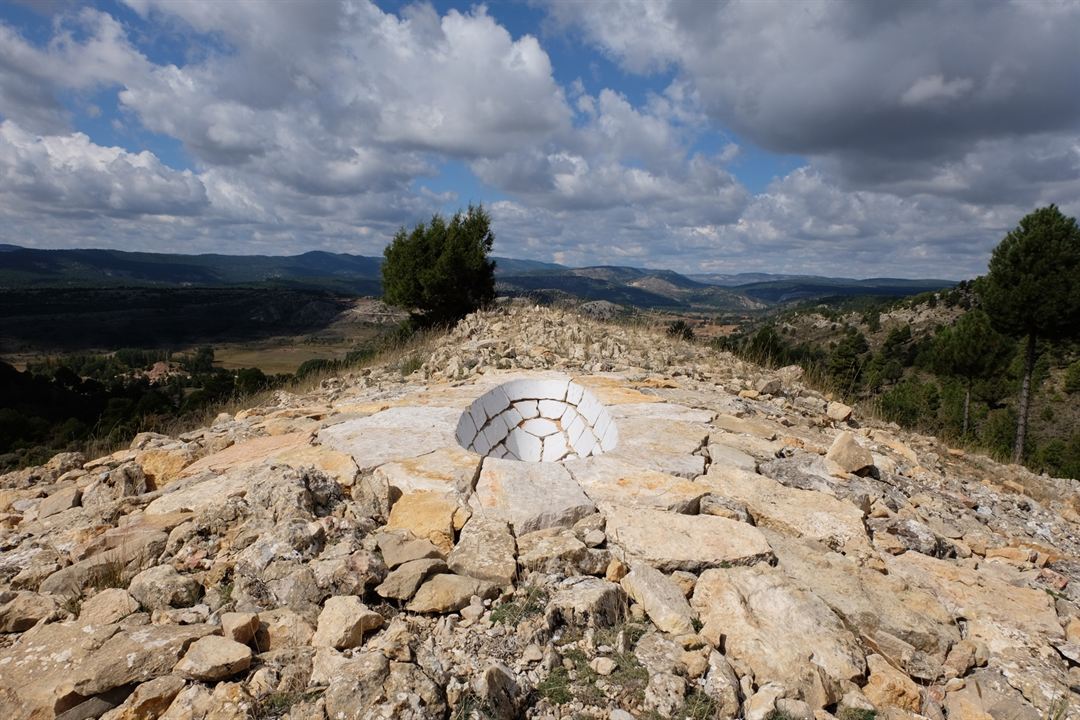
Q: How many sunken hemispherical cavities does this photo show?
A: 1